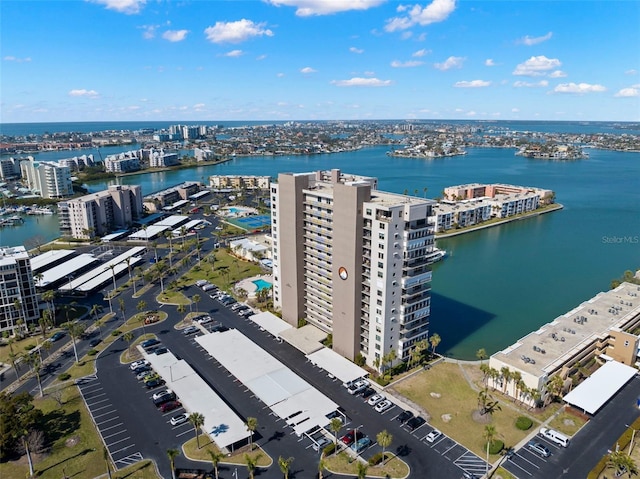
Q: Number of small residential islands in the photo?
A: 2